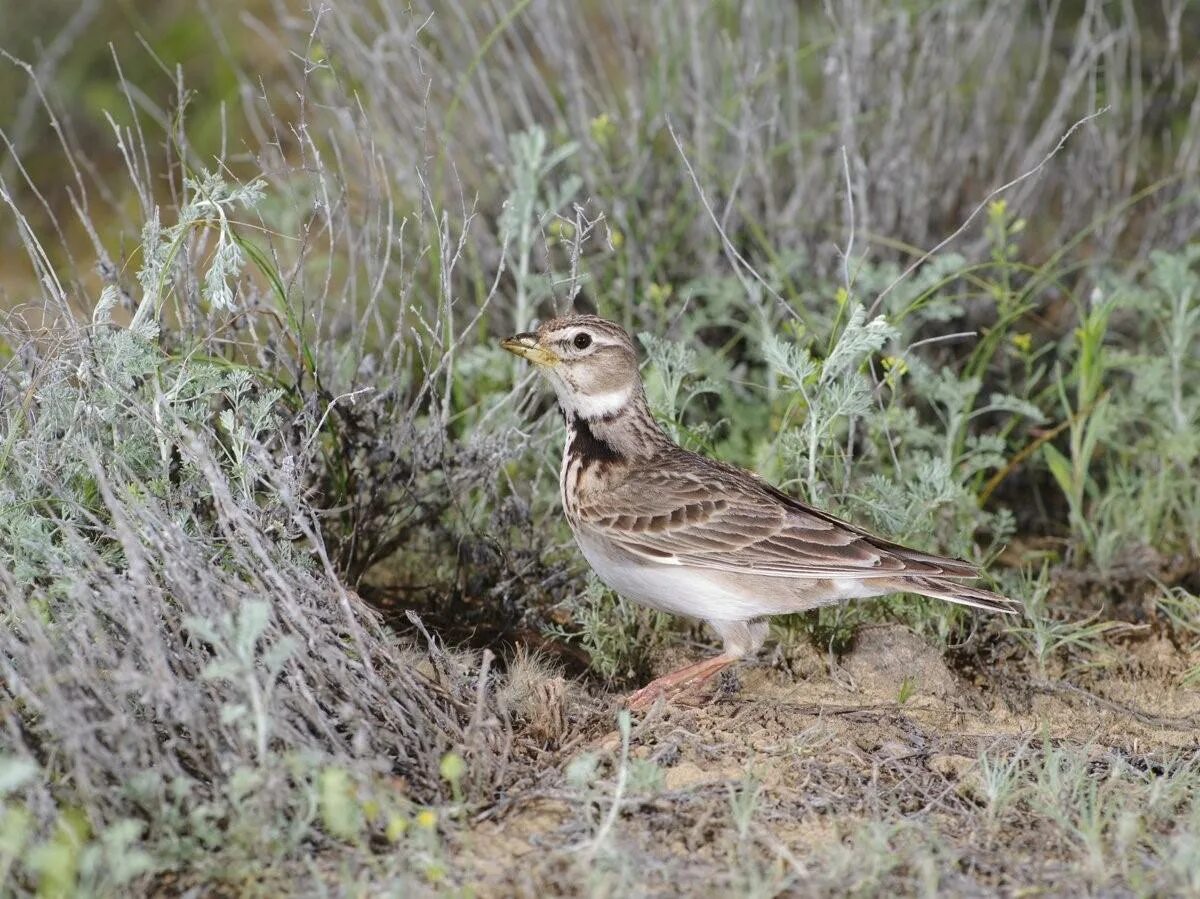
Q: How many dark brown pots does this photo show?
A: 0